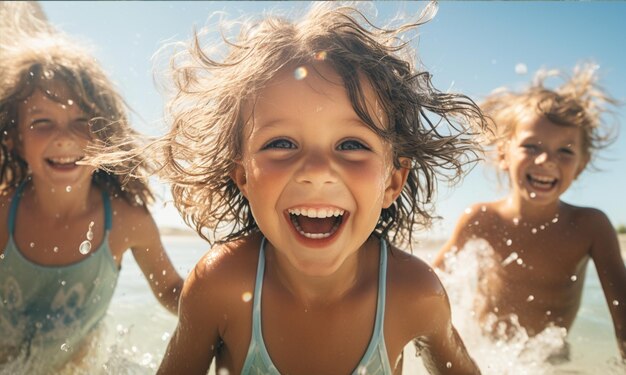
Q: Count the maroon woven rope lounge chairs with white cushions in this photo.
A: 0